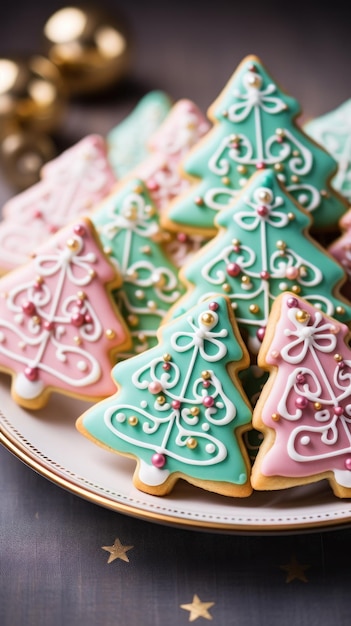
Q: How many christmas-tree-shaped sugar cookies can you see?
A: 11